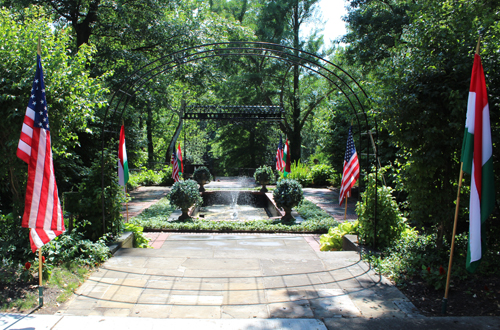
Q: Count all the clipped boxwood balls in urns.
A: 4